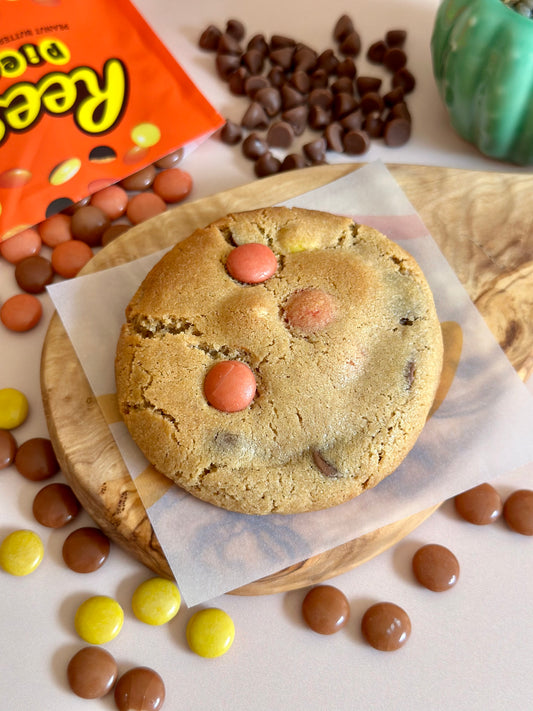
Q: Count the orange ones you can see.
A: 10